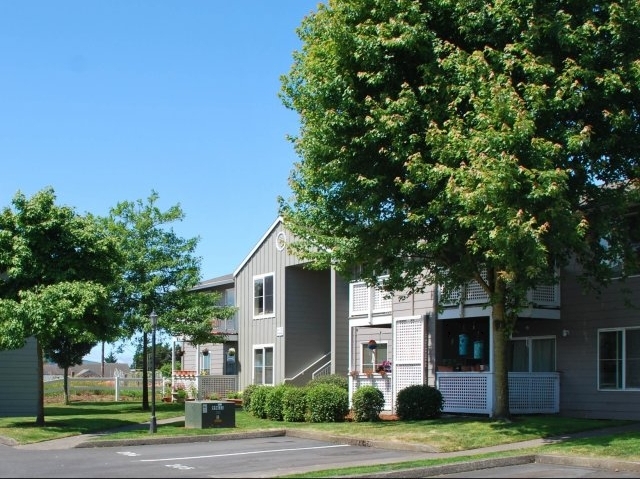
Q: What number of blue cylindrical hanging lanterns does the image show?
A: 2